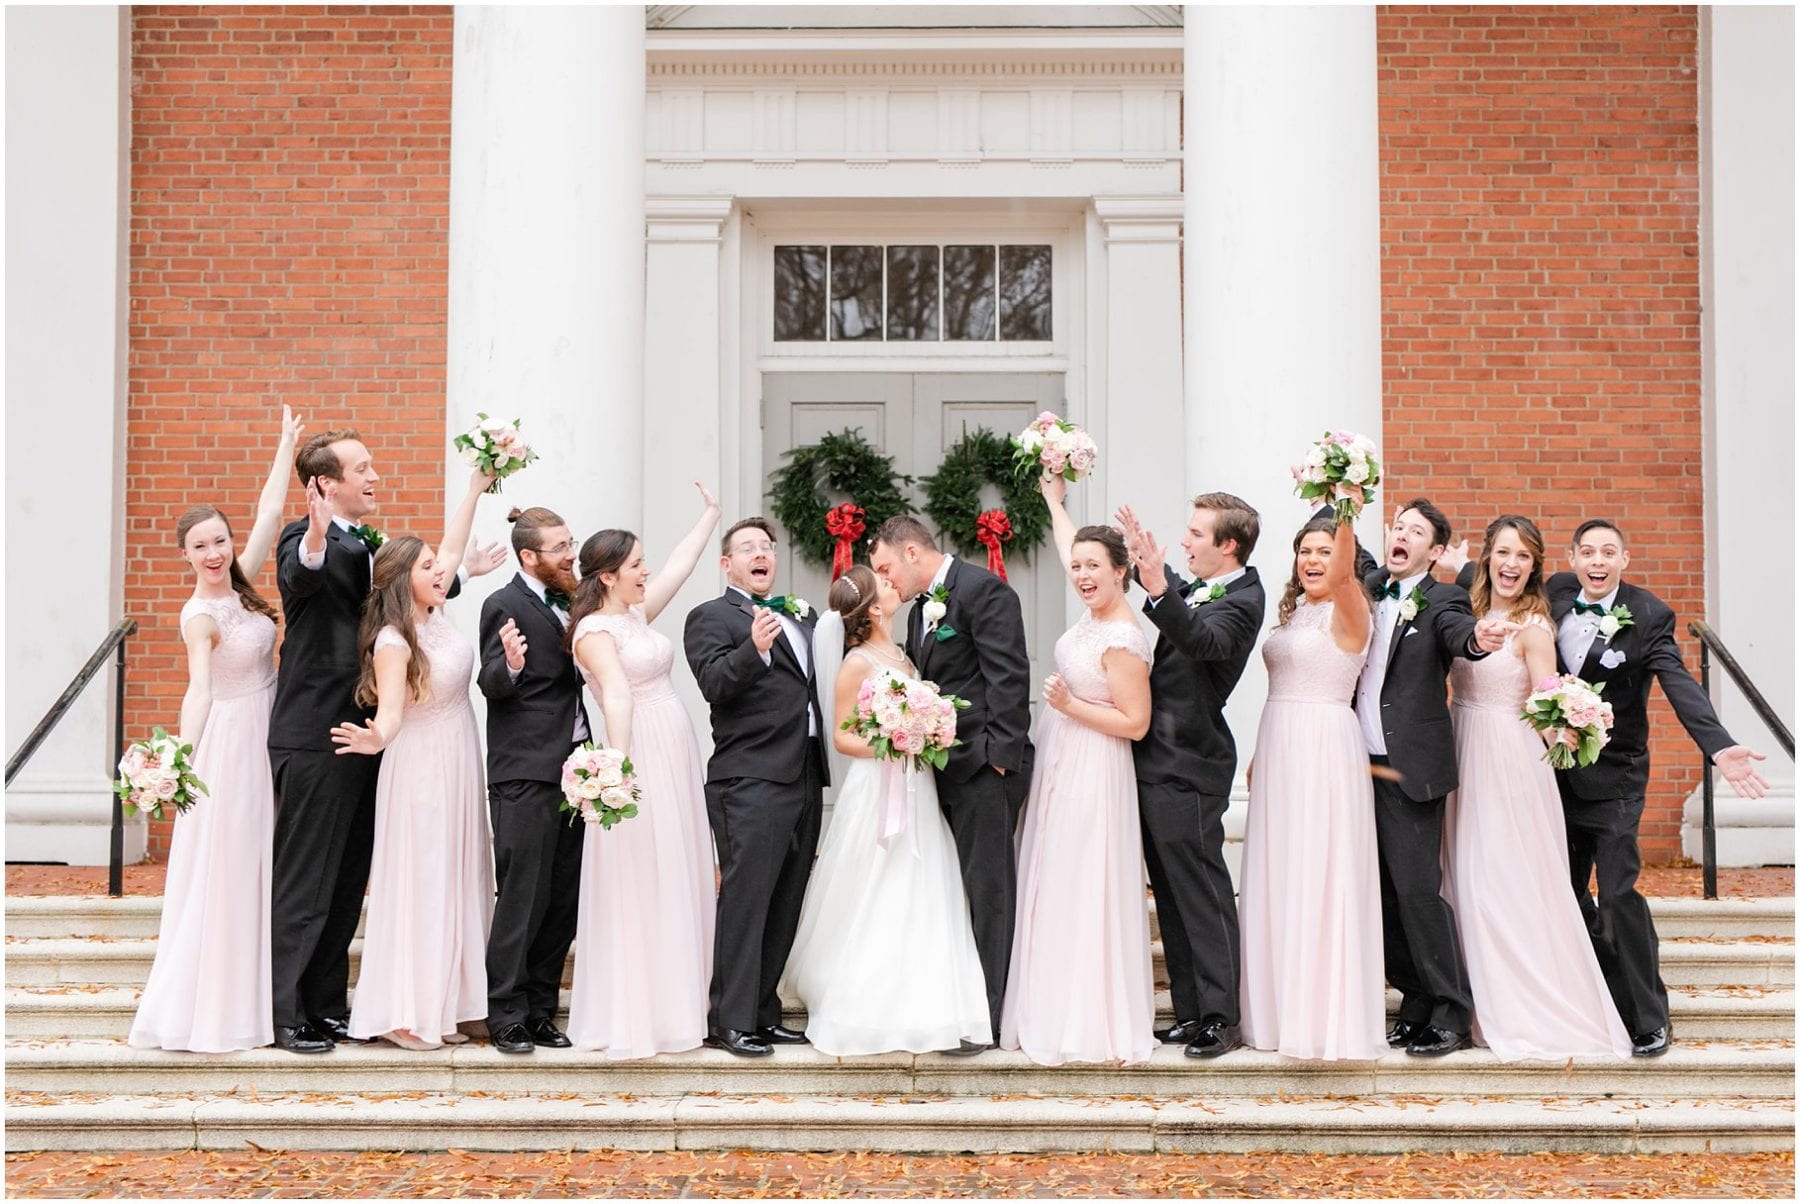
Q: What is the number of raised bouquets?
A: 3